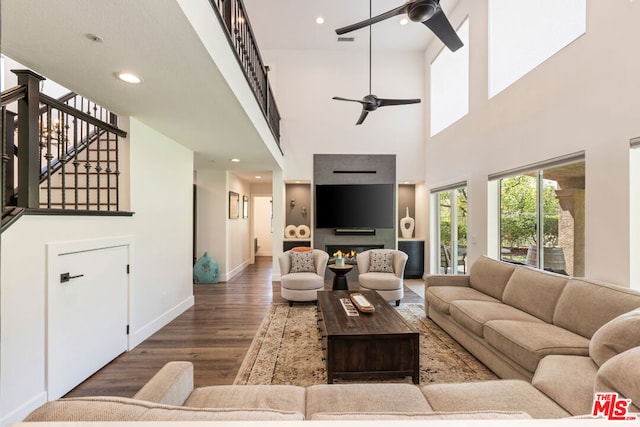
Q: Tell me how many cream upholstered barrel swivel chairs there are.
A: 2